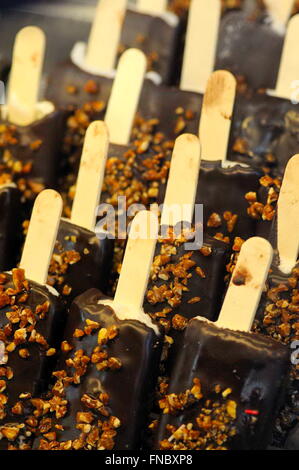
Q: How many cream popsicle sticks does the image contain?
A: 14